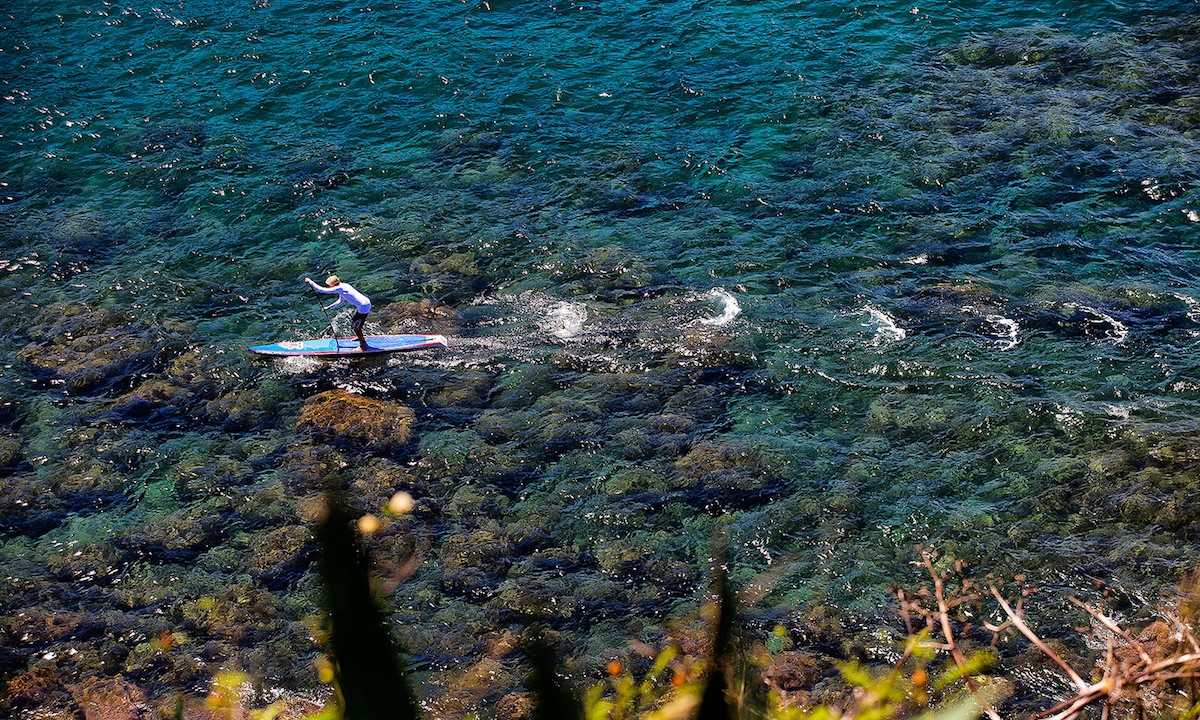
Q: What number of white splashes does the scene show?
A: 6